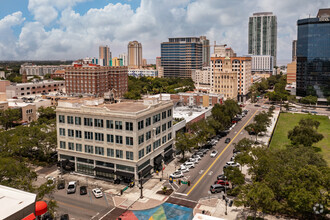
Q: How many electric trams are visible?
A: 0